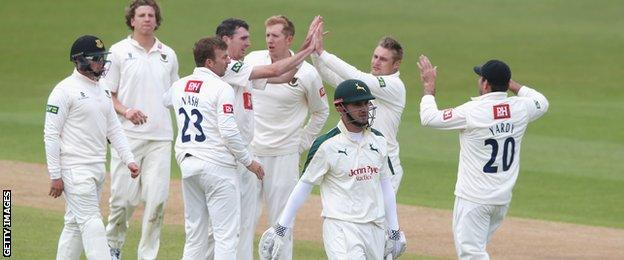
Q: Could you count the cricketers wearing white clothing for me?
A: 8